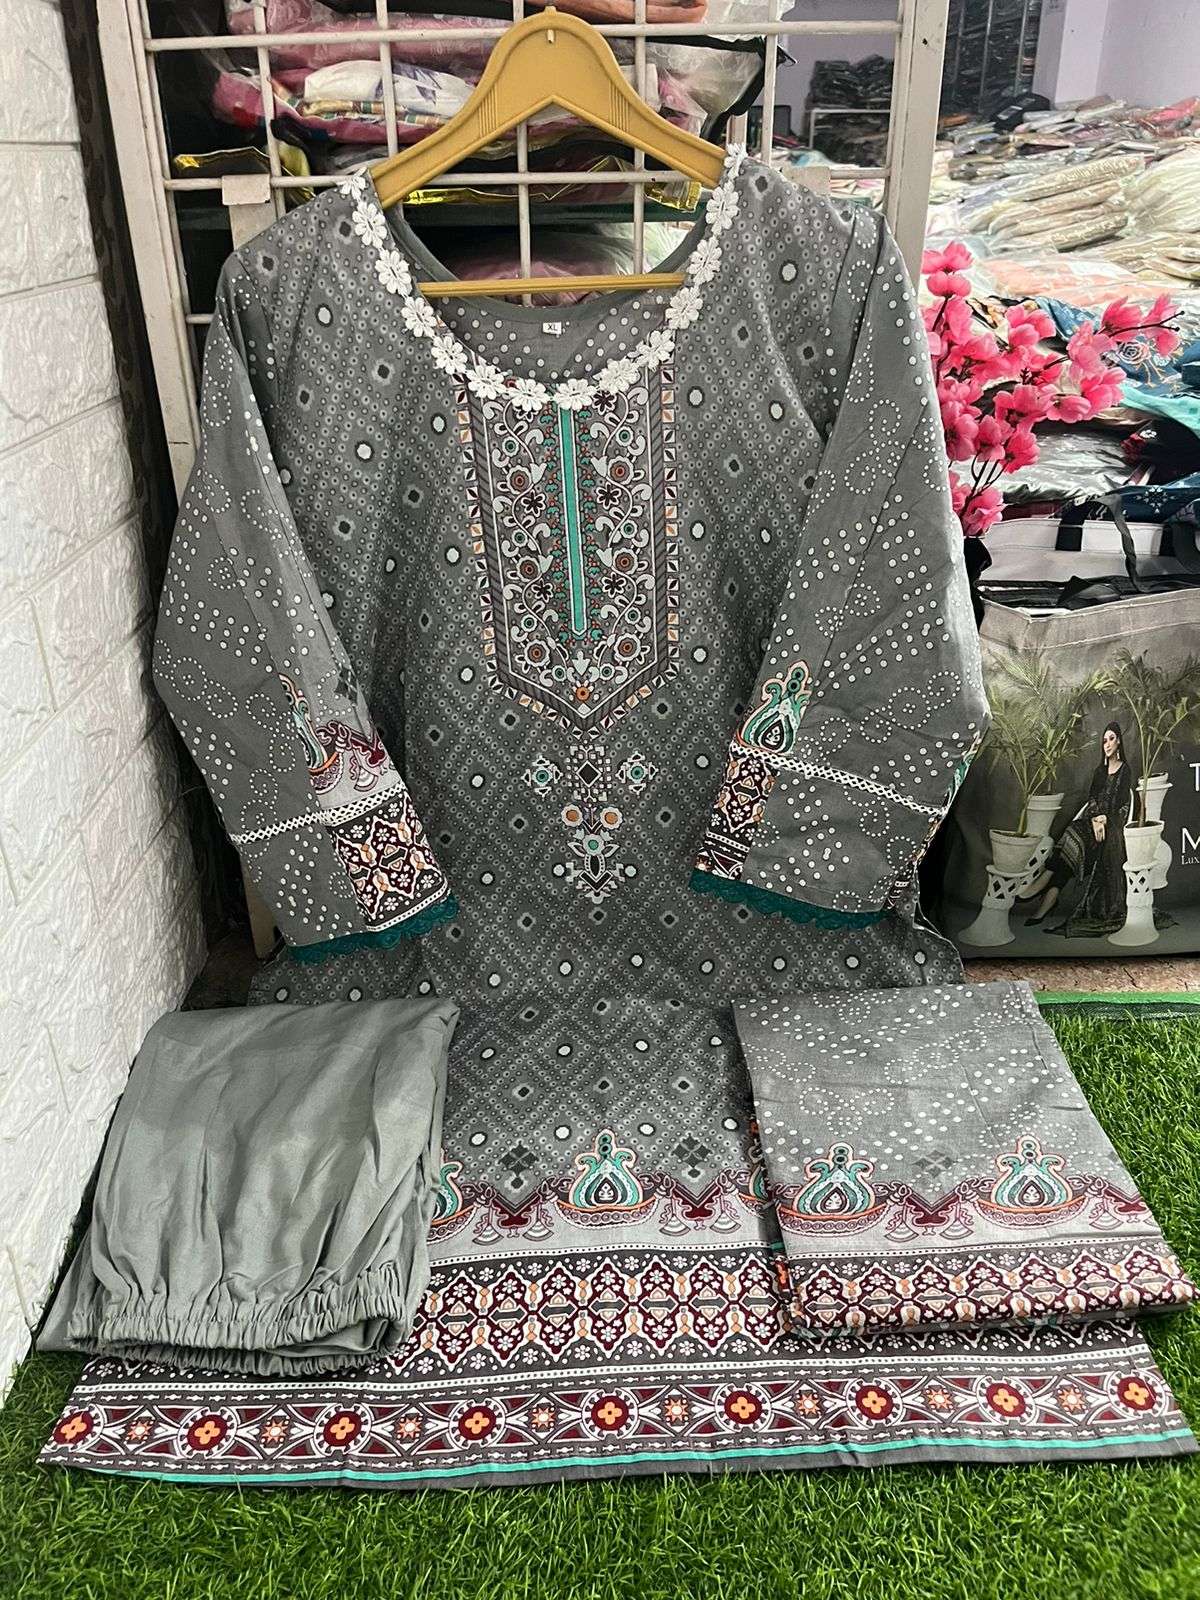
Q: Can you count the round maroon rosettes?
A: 9